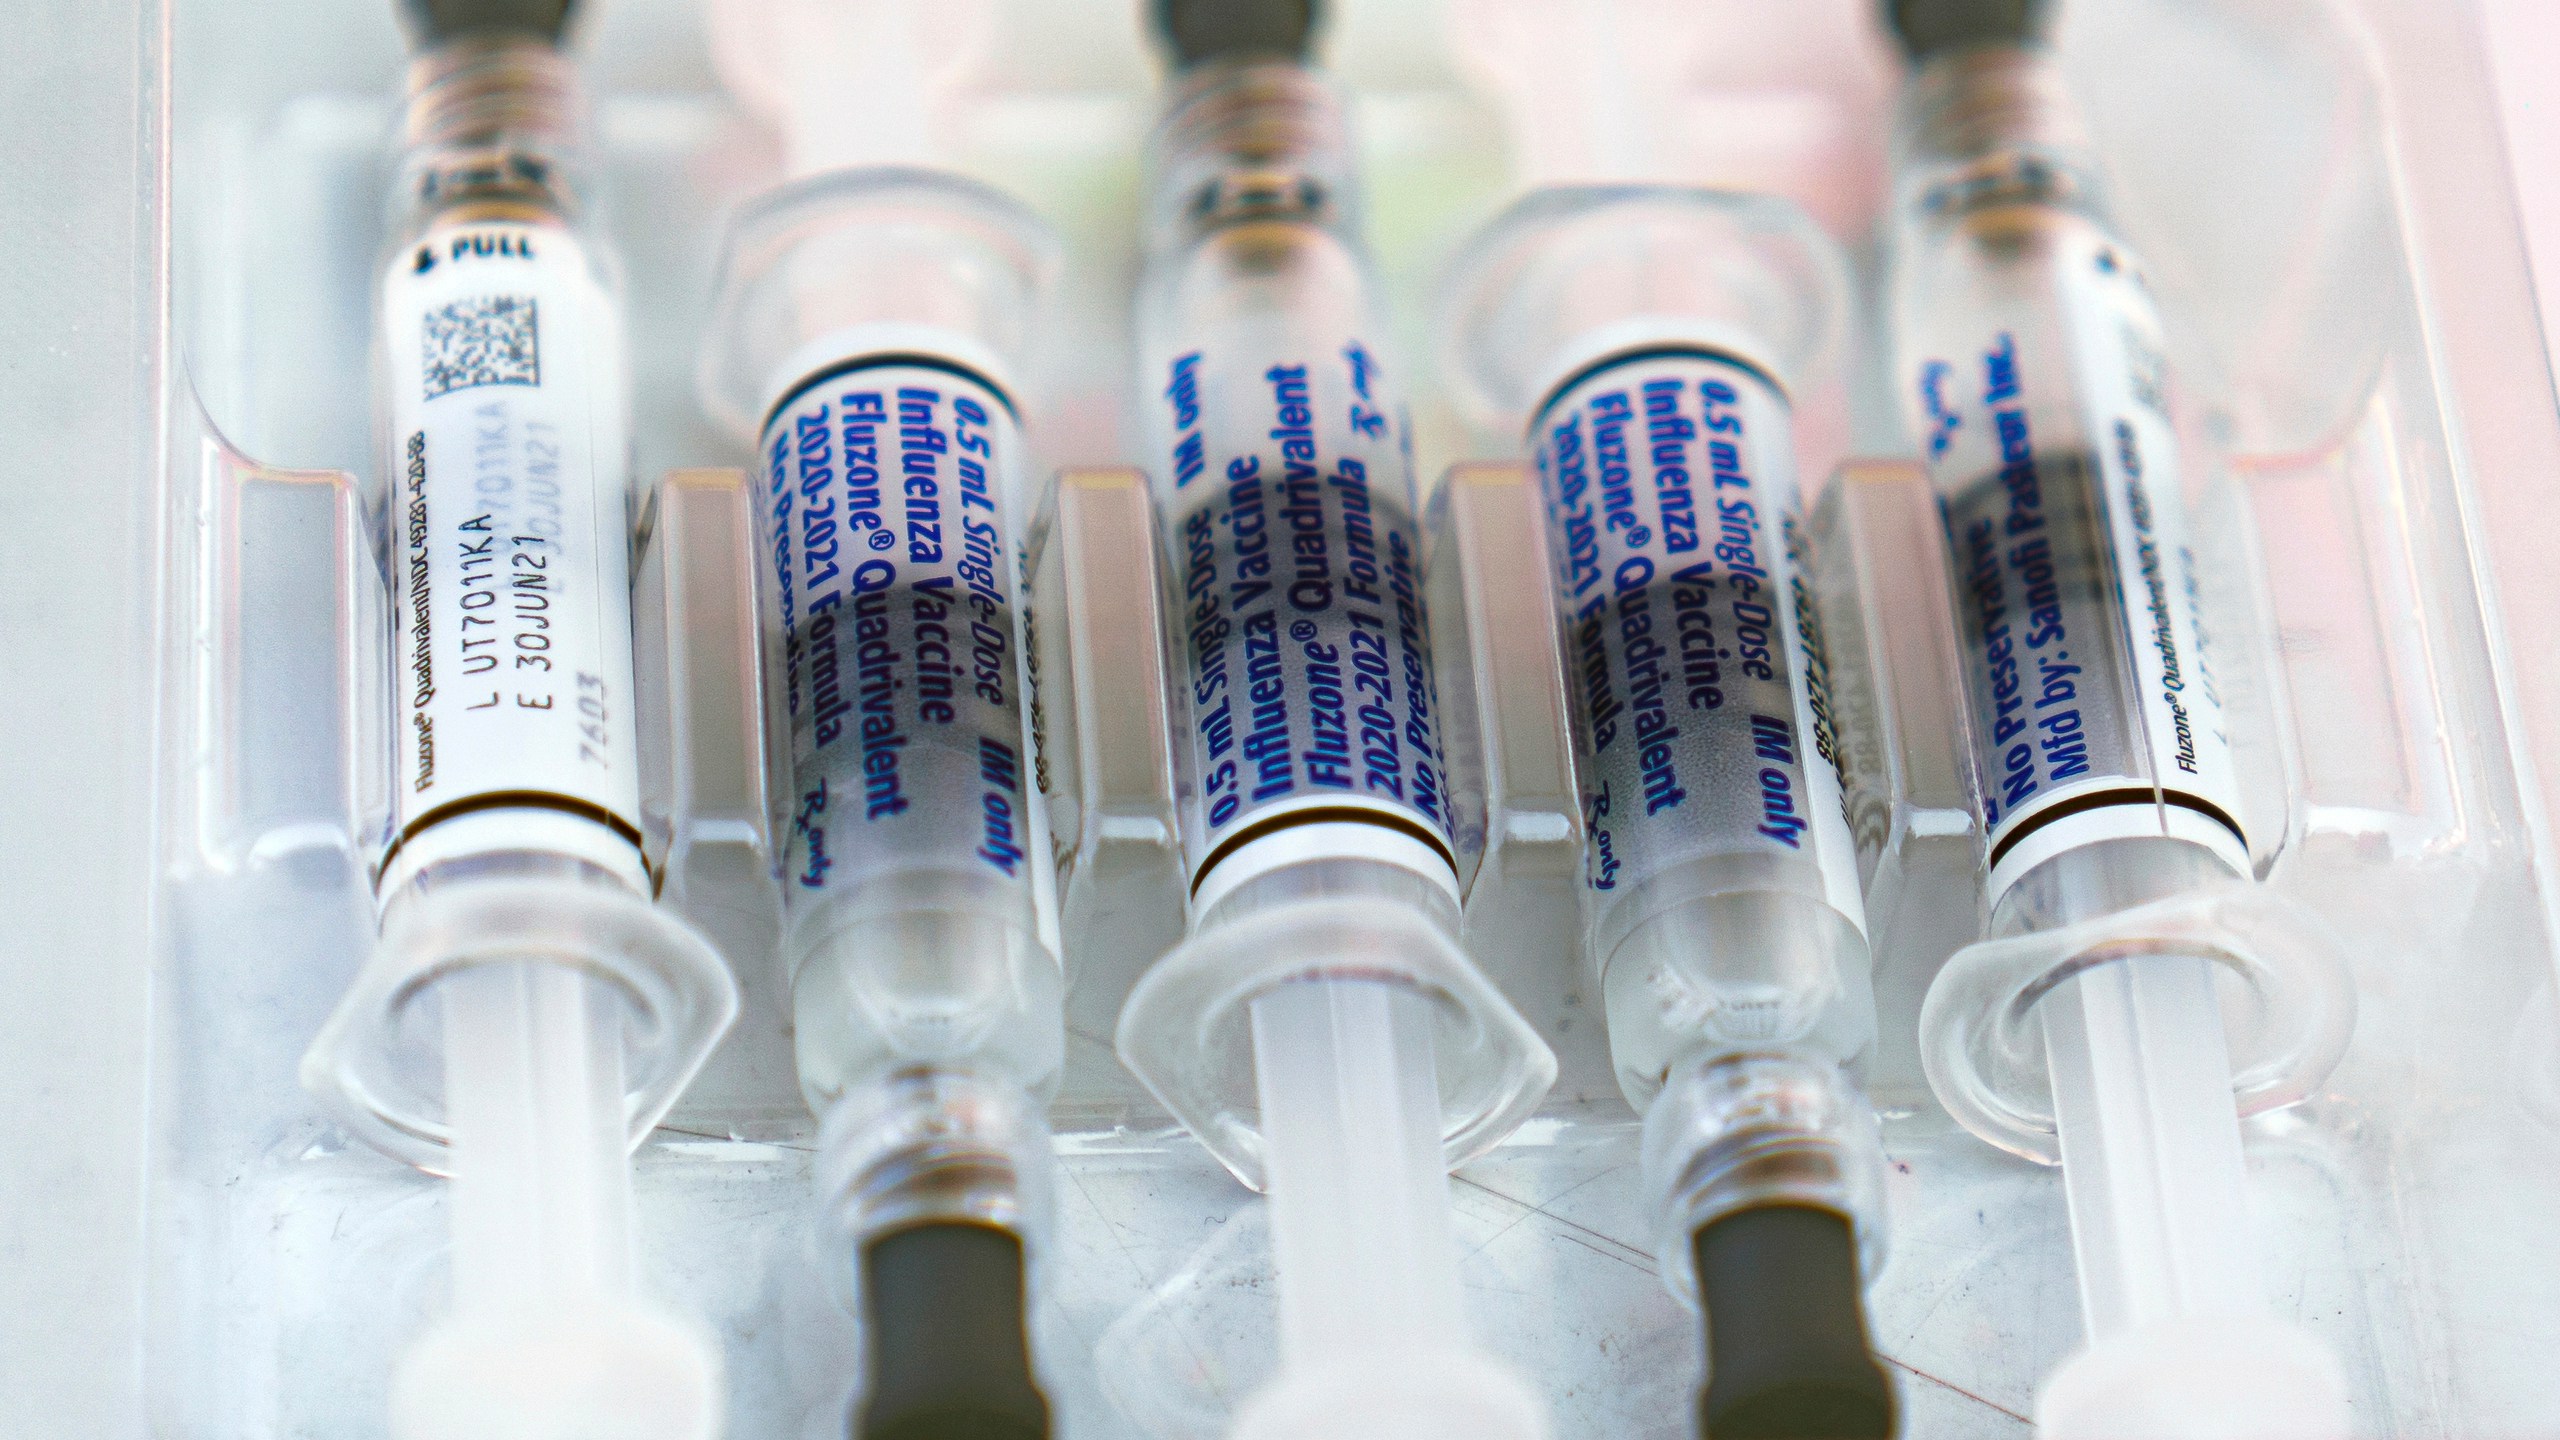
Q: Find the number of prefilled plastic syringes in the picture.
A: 5